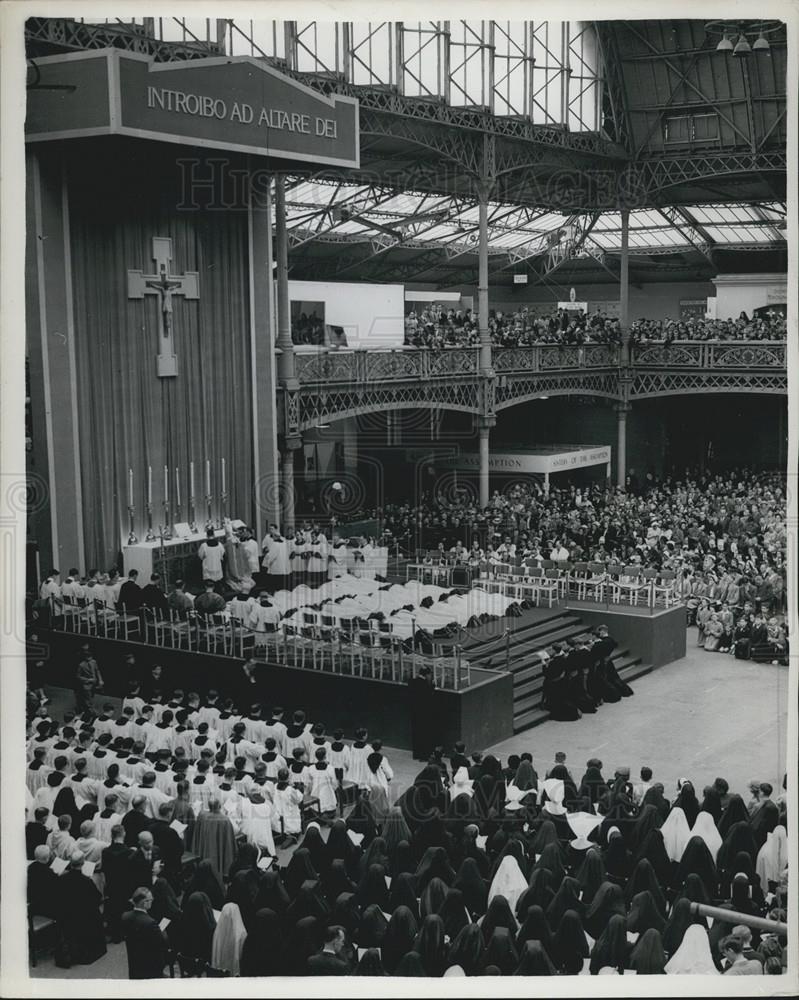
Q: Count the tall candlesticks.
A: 7